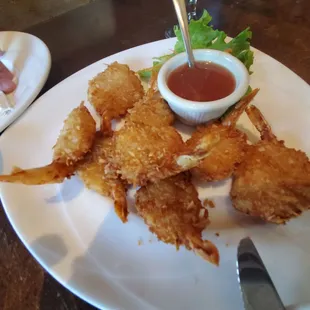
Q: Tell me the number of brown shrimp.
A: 8